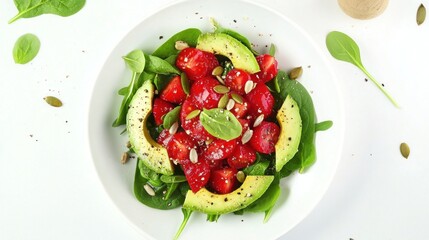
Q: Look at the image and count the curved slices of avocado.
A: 4